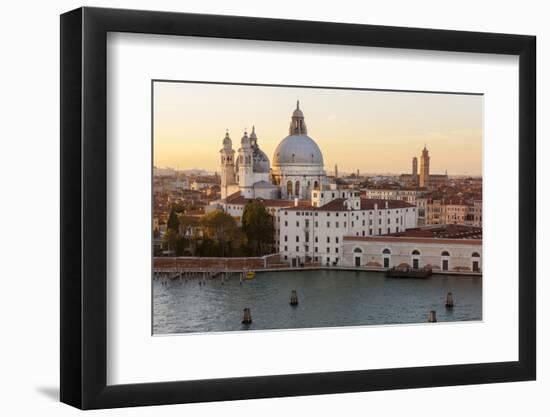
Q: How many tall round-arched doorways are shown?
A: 5